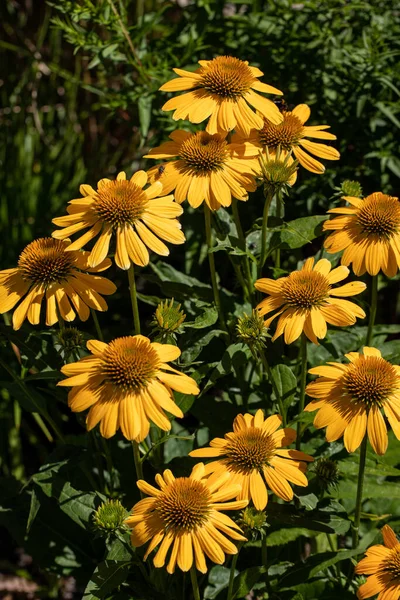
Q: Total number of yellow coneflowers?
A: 12